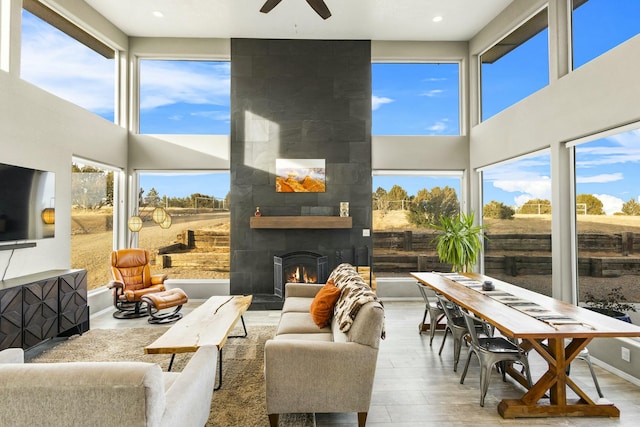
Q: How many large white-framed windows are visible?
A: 10